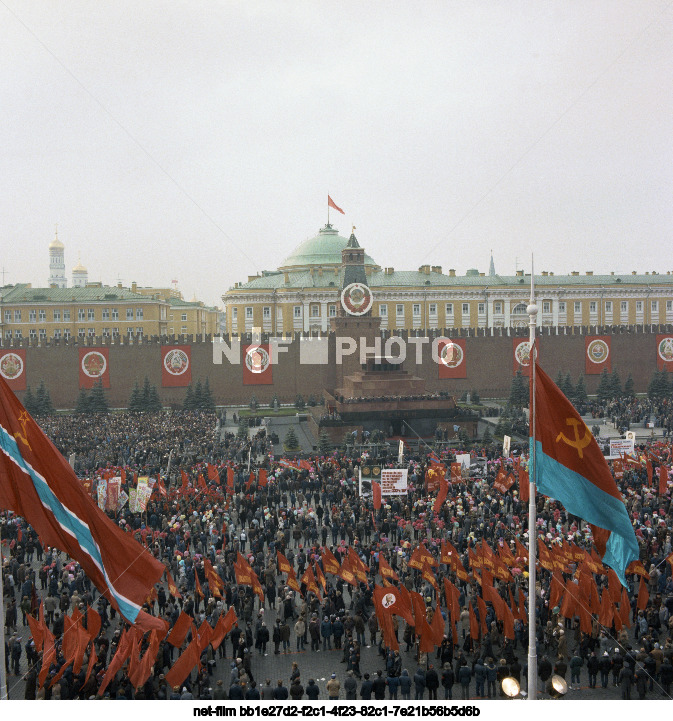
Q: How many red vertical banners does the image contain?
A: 8